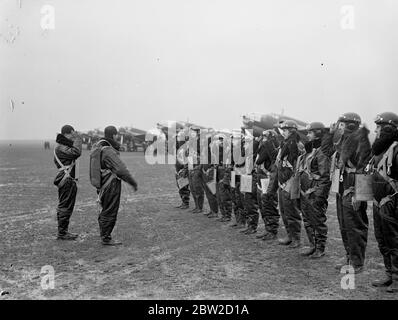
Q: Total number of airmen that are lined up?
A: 11